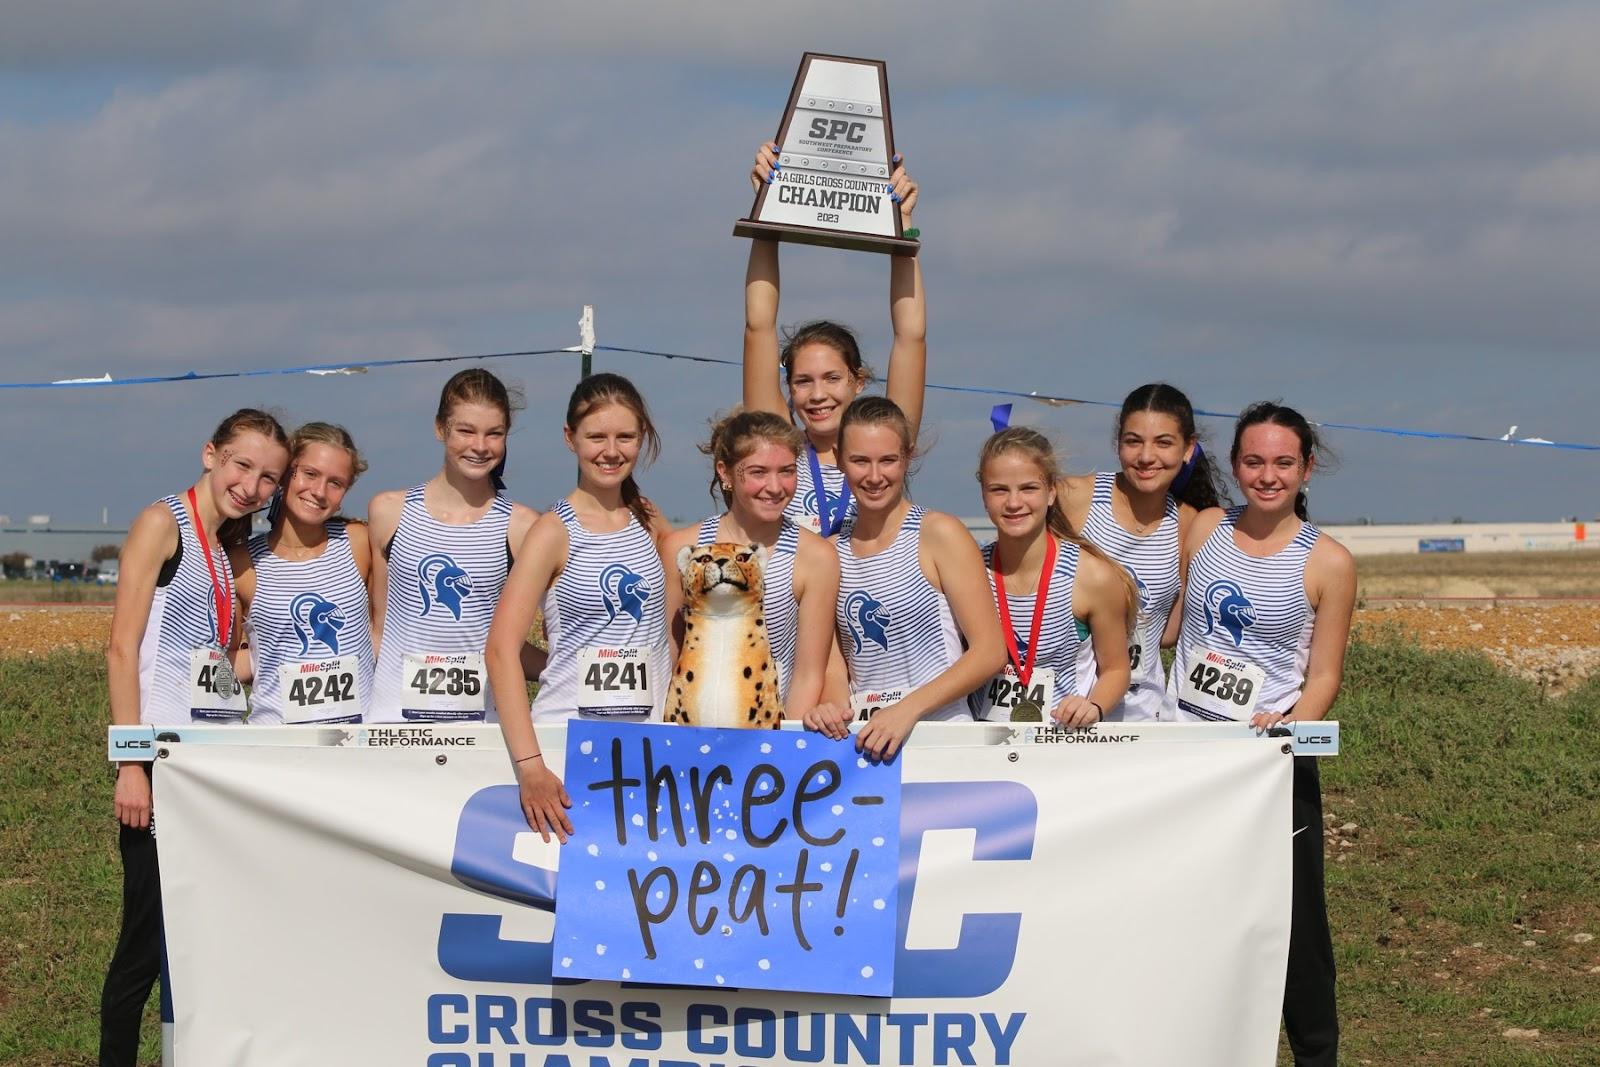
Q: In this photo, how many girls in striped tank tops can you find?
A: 10